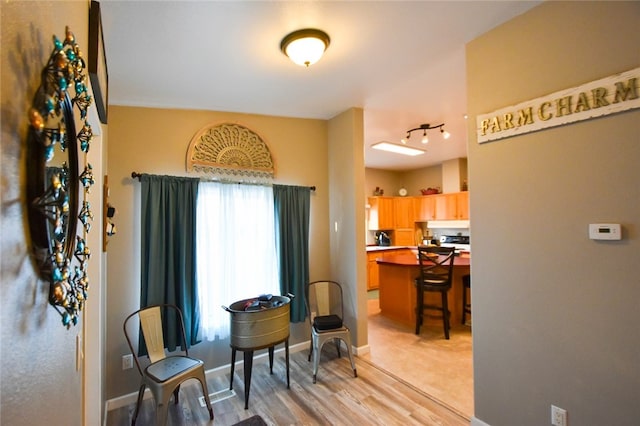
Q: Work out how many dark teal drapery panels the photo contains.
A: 2